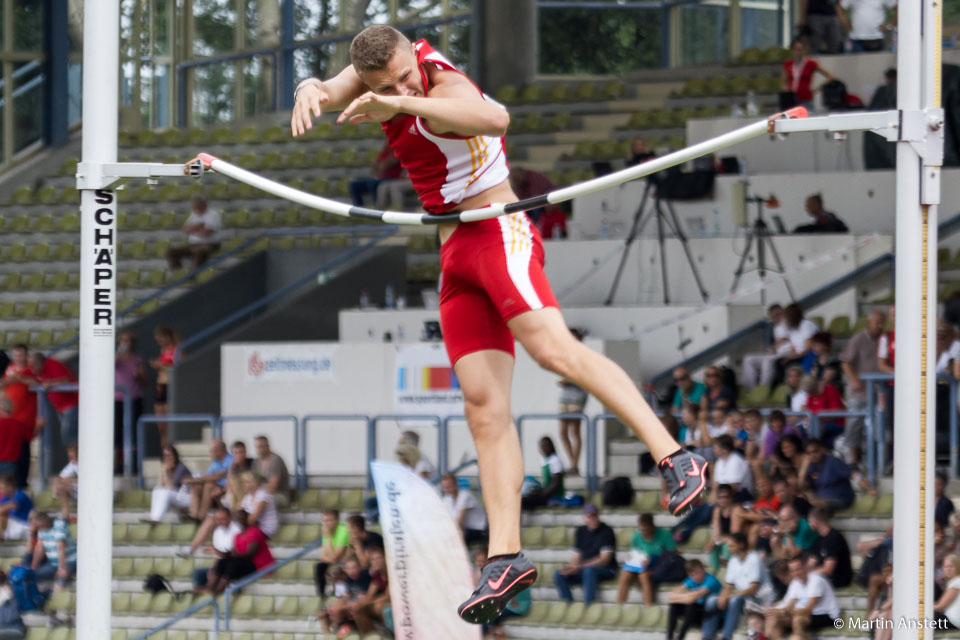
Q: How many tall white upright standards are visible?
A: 2